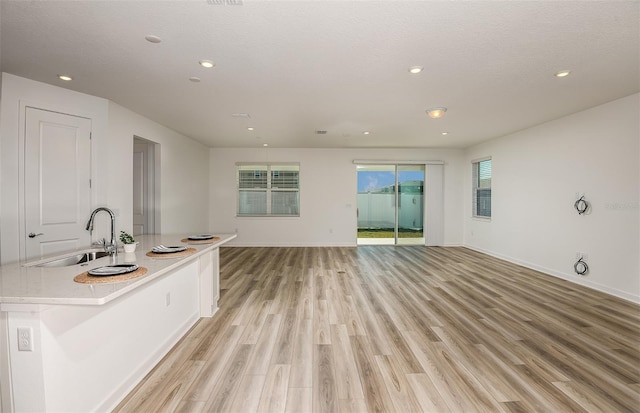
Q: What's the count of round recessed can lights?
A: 8